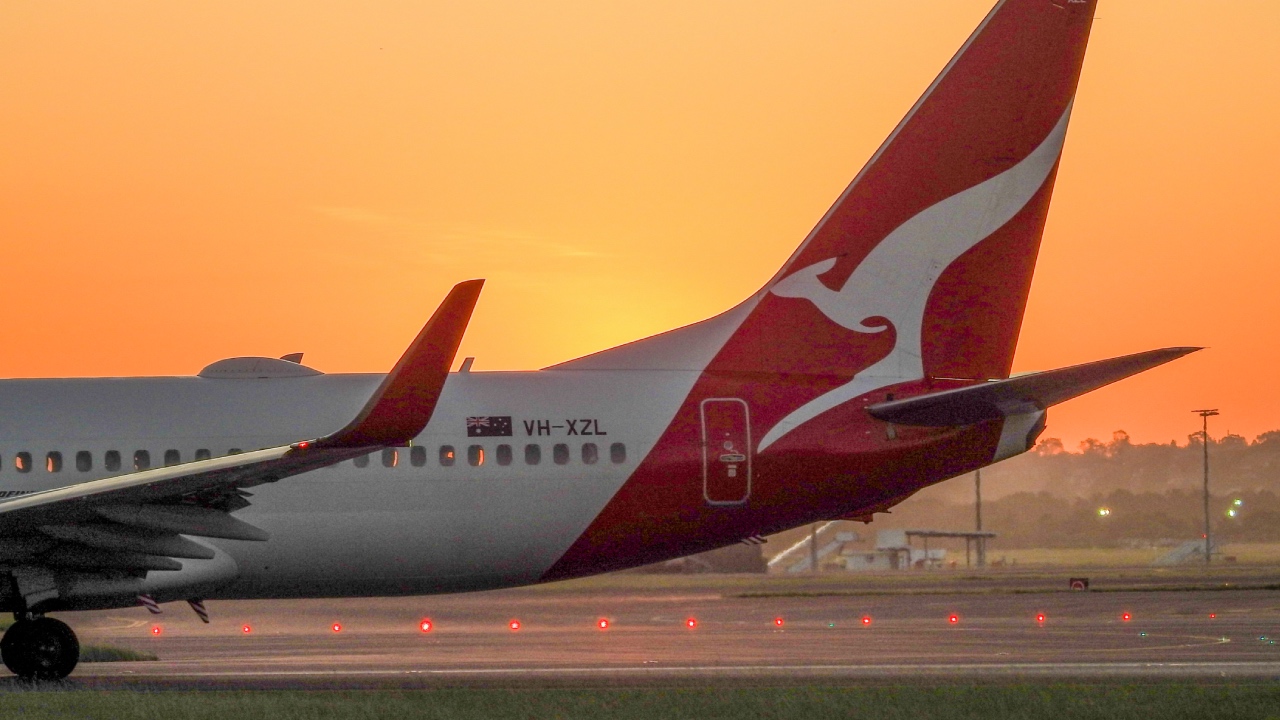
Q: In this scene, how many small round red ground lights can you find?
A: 13